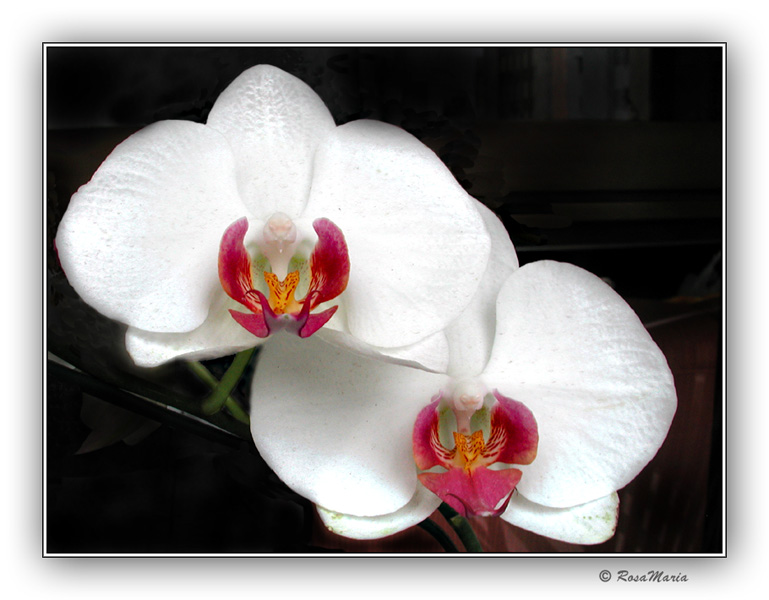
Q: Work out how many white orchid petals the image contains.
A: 10